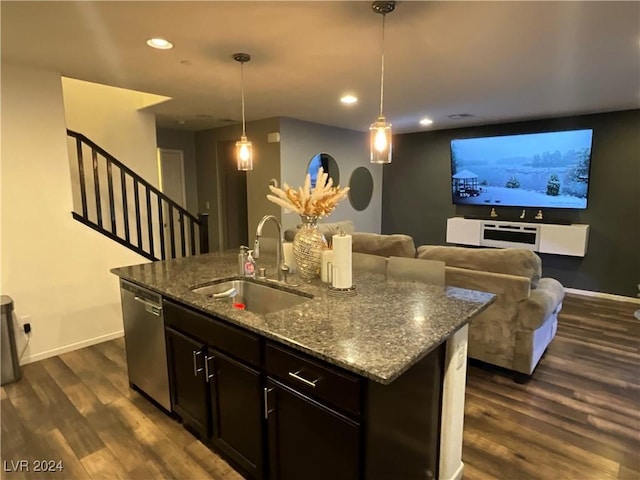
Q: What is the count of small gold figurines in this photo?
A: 3